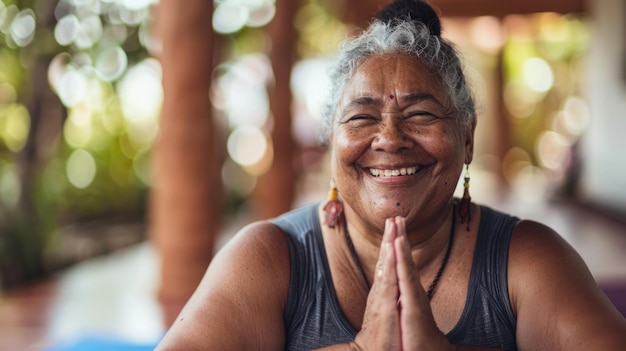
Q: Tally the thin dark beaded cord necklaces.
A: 1